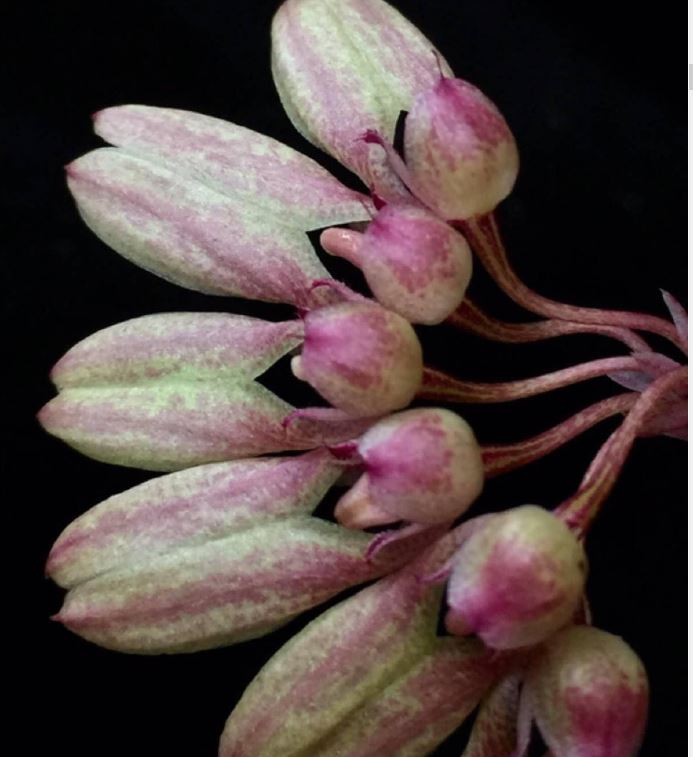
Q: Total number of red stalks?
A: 5